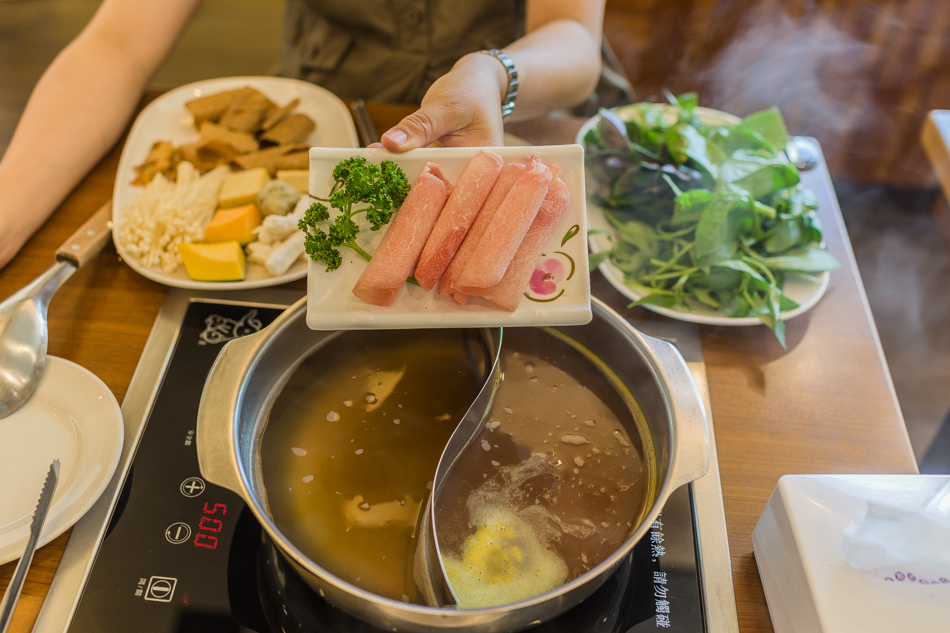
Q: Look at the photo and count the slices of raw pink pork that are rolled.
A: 5